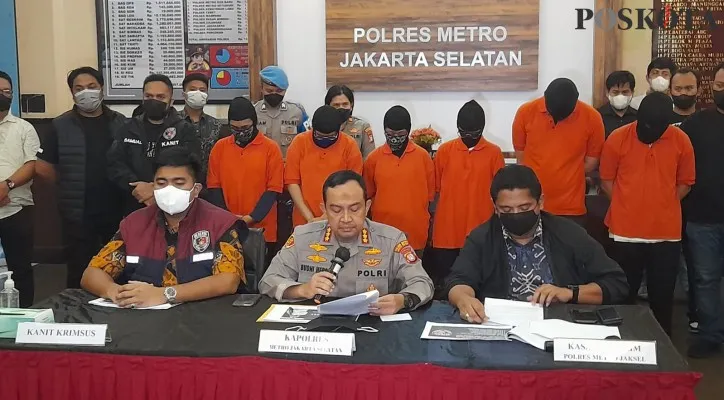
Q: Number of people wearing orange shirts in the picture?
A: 6